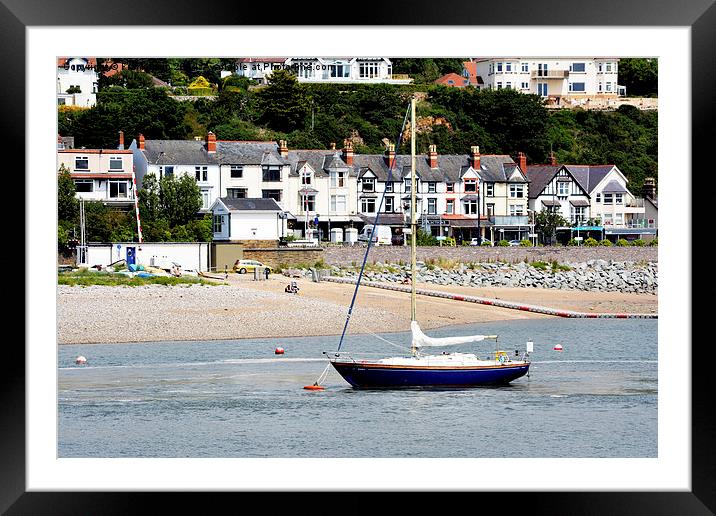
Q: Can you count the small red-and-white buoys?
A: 3